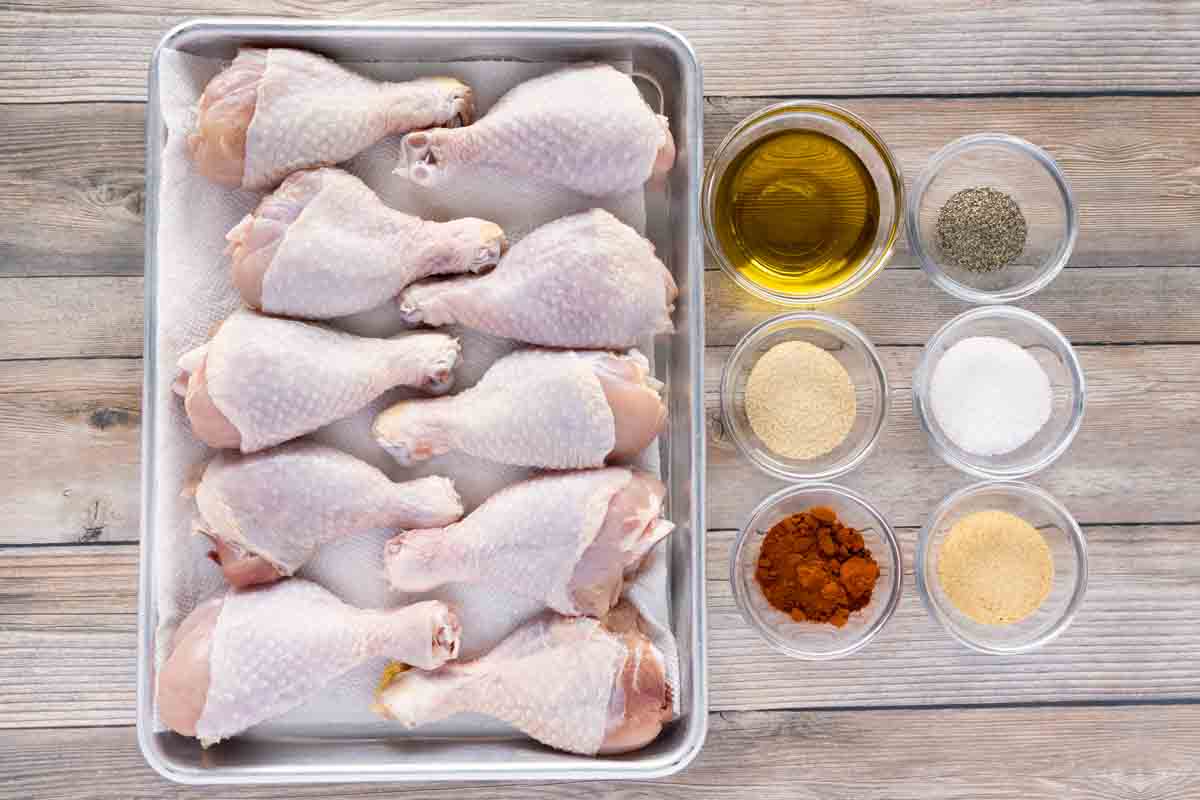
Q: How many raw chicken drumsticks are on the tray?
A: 10